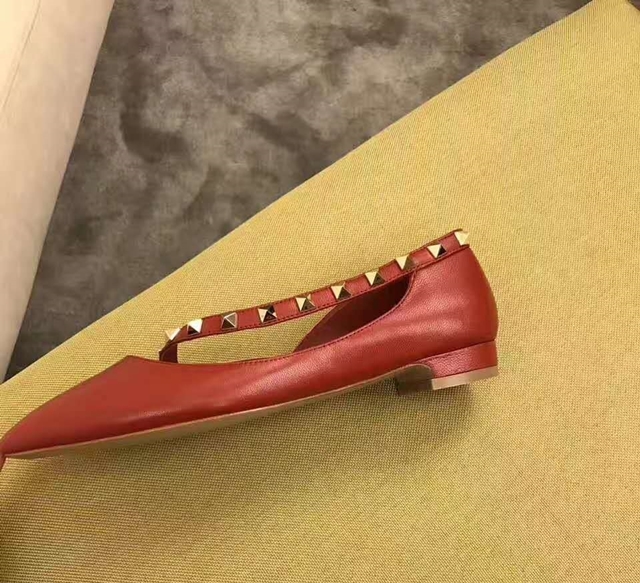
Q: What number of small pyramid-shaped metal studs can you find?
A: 10